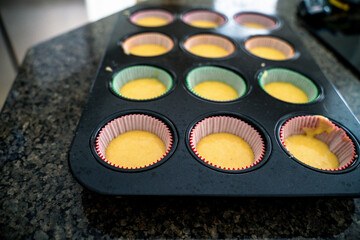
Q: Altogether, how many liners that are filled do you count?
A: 12